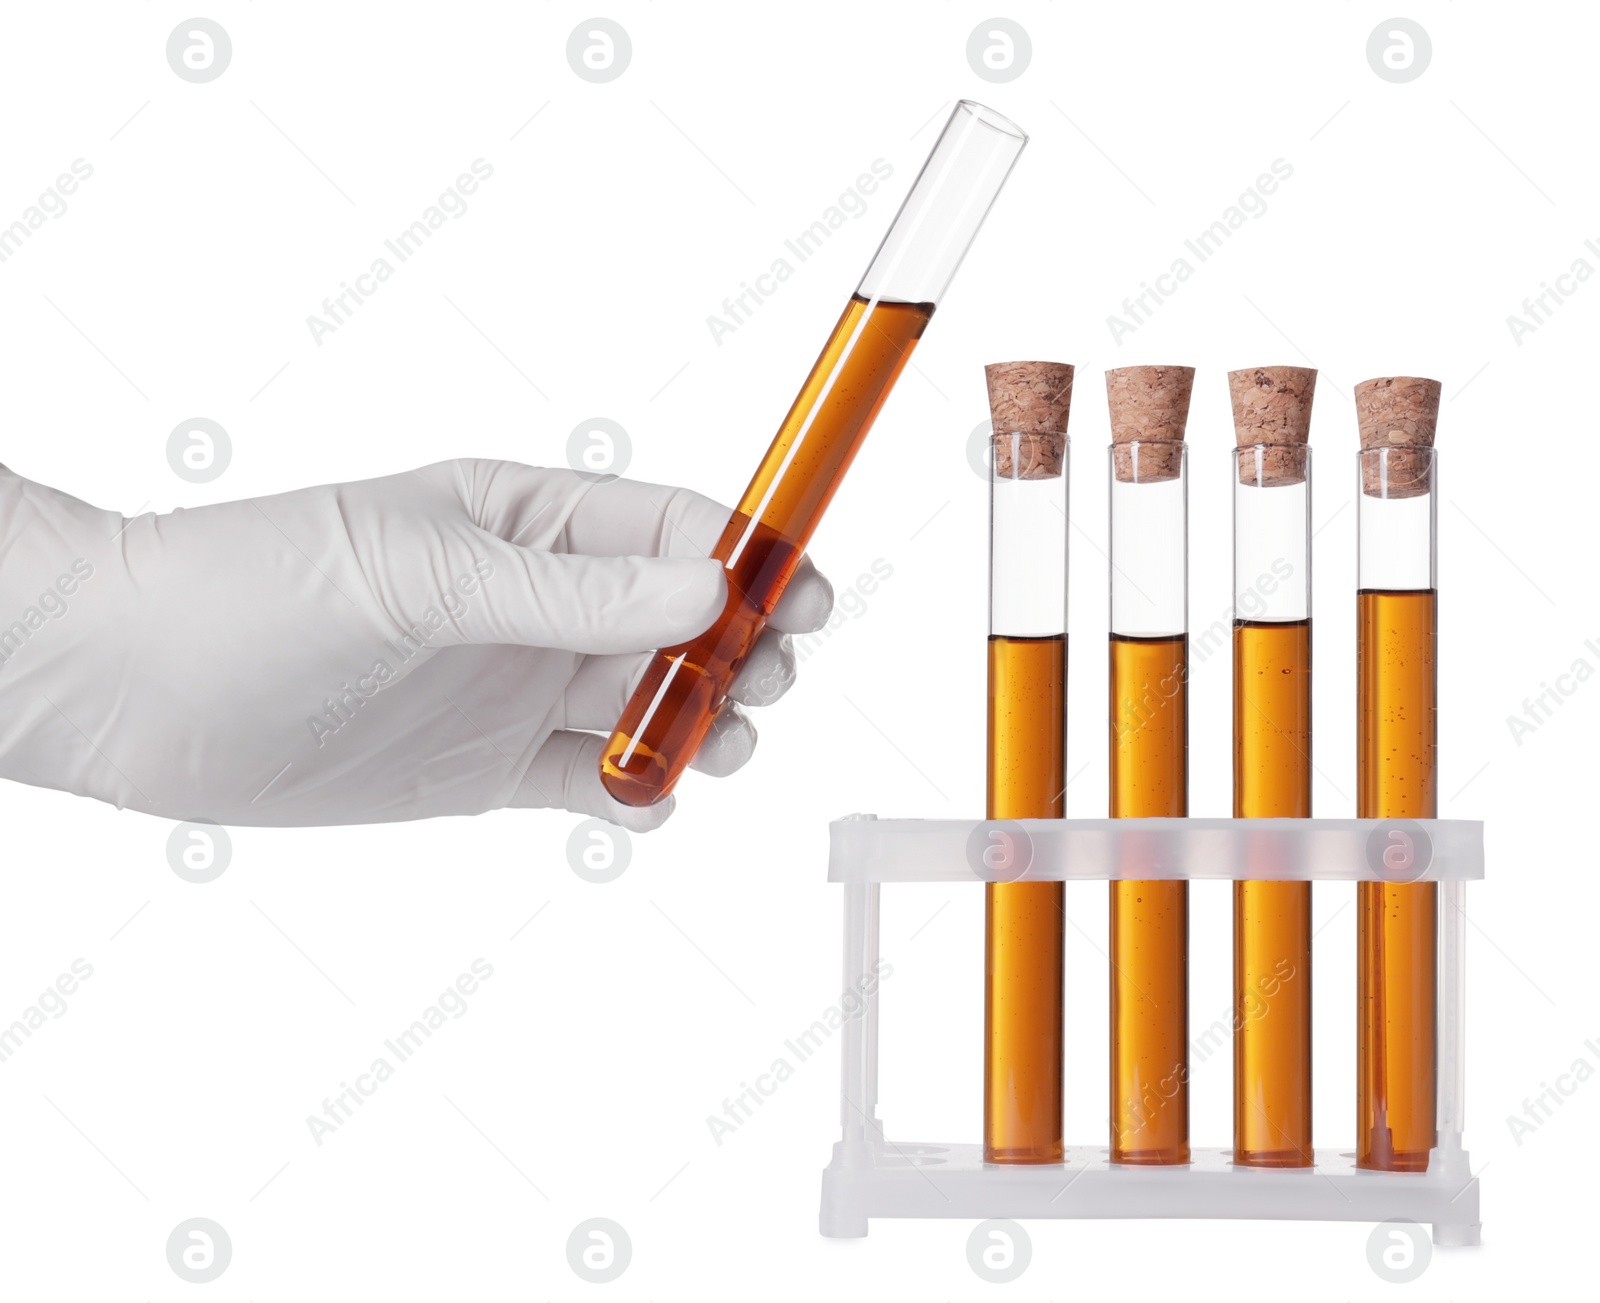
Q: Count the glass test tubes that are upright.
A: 4